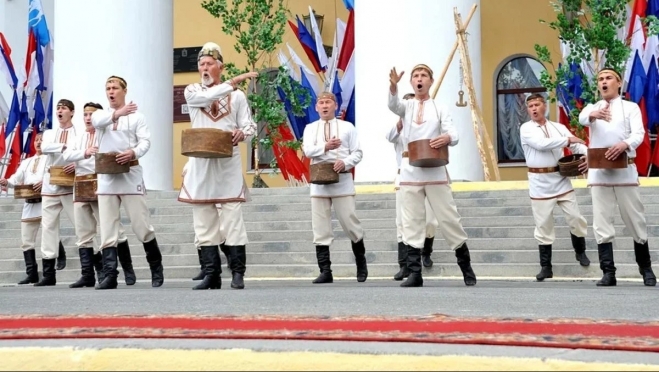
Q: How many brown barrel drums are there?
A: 9